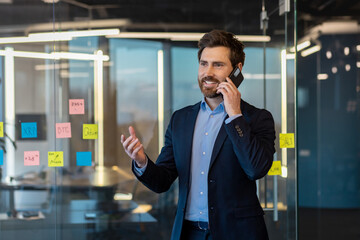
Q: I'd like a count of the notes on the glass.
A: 11